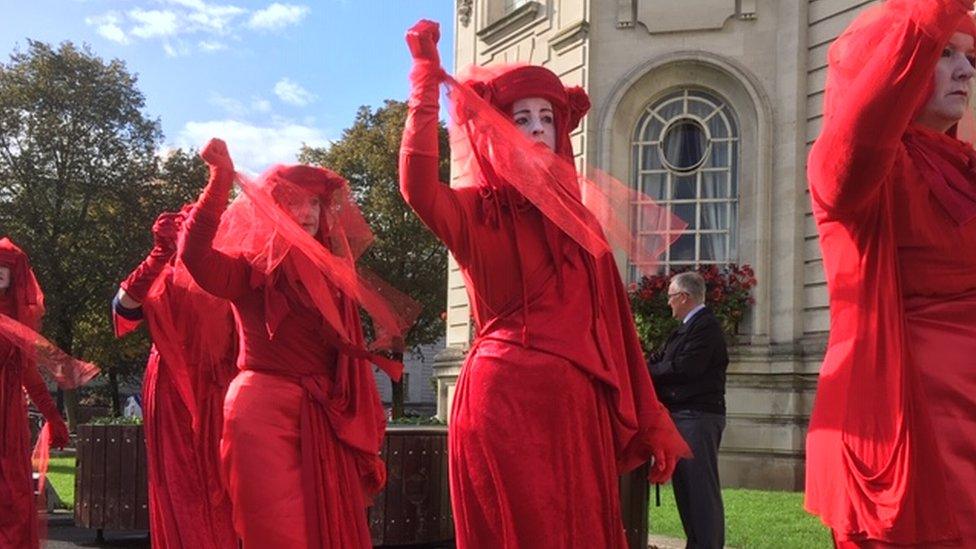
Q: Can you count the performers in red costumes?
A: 5